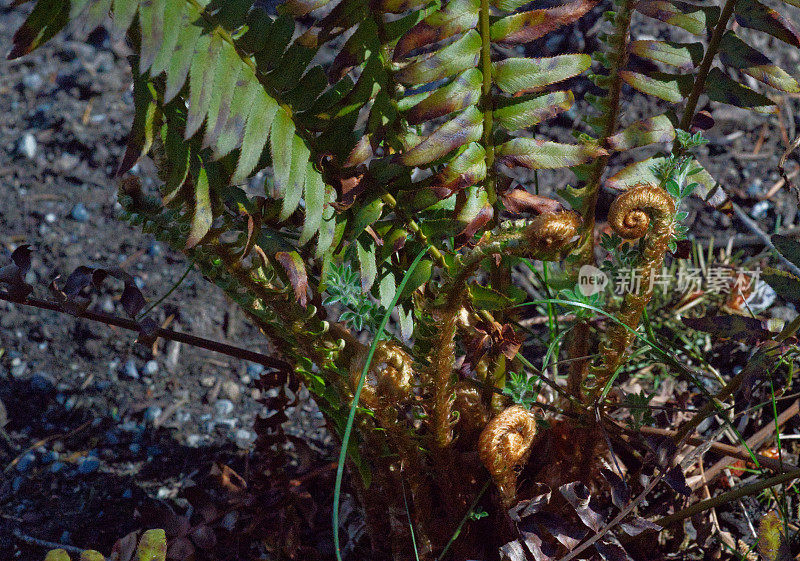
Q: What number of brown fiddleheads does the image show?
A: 4